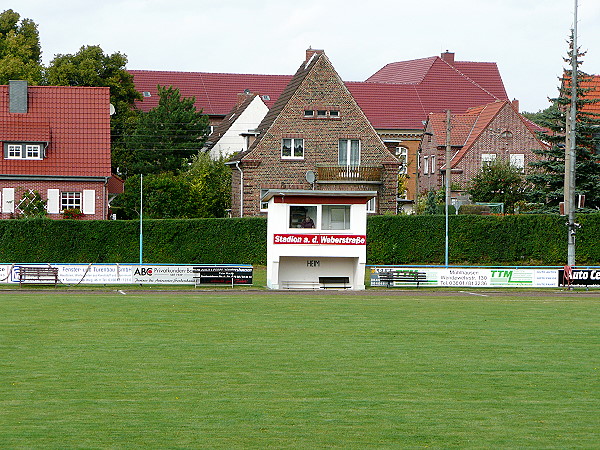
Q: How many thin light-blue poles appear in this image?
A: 2